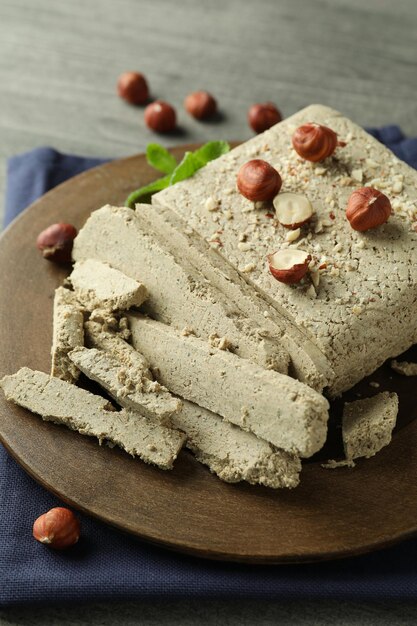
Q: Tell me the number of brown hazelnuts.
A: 9